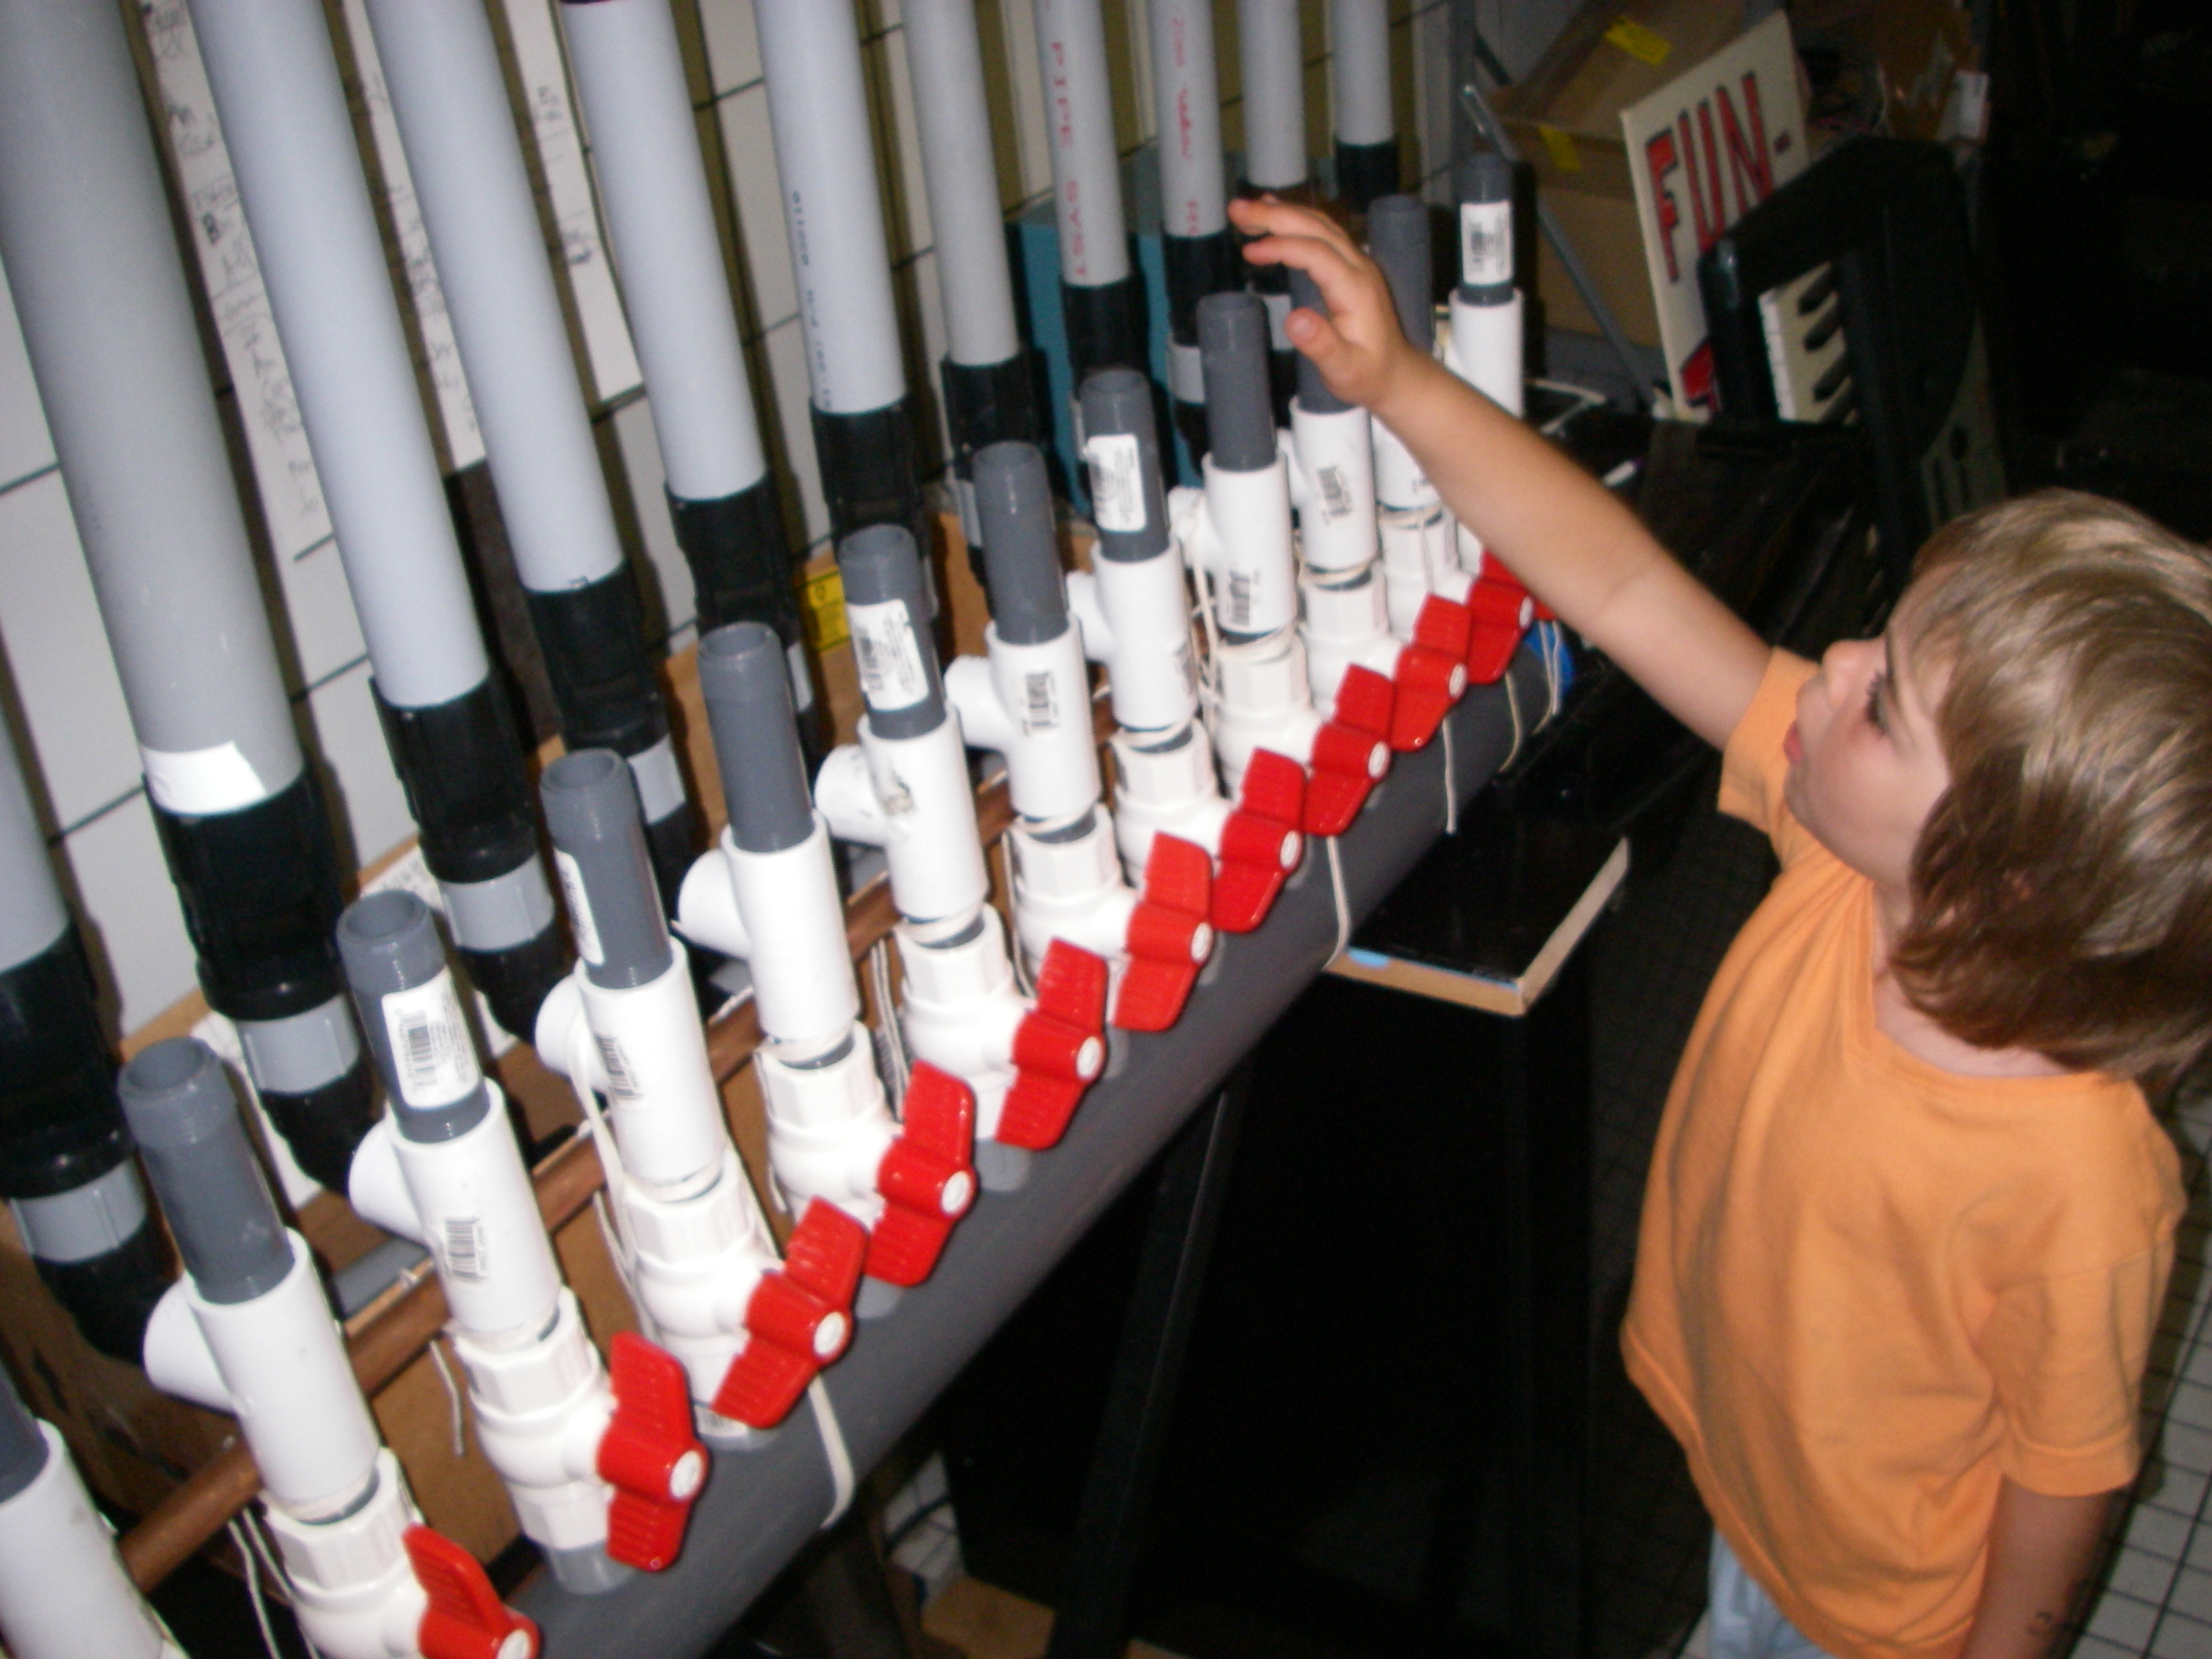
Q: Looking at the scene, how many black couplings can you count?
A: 11